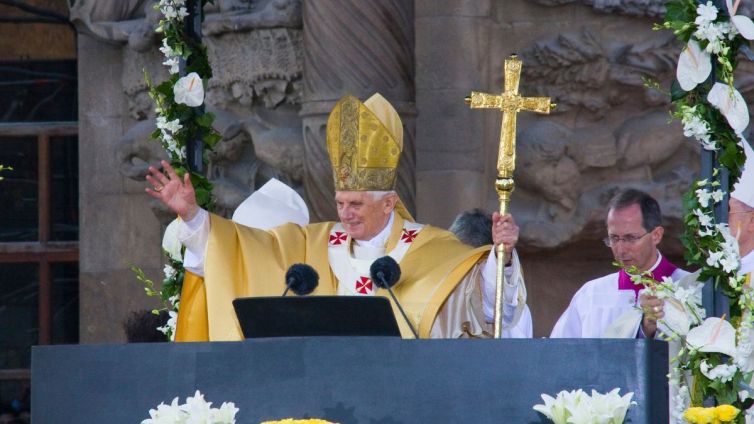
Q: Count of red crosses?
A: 3